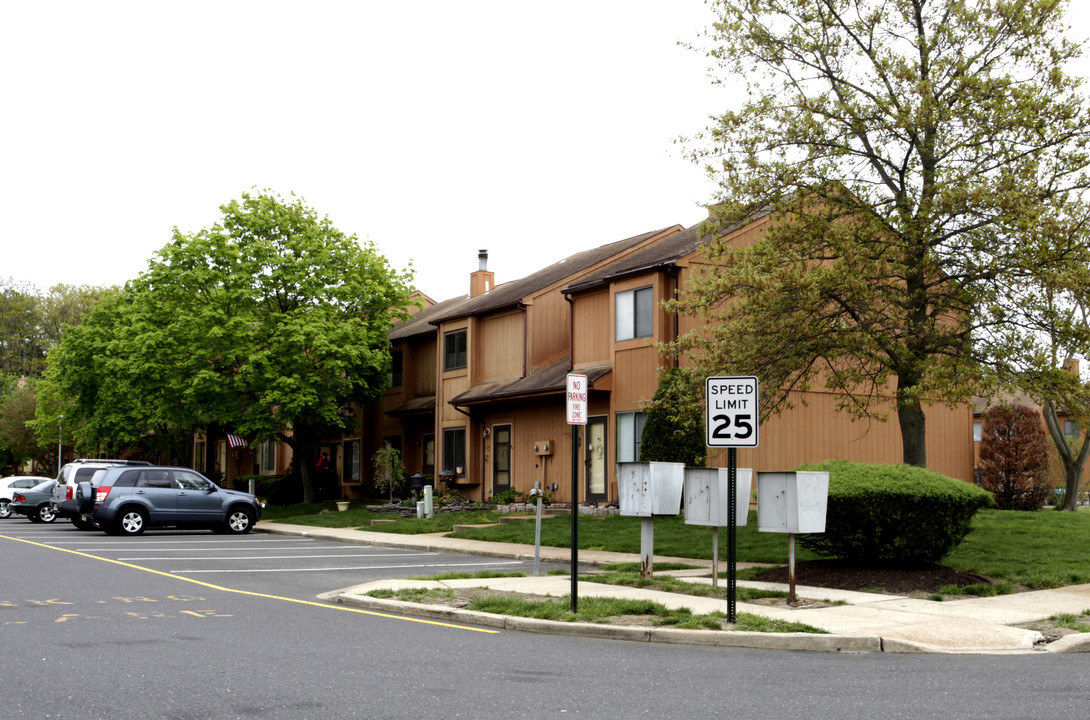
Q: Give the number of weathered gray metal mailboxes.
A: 3